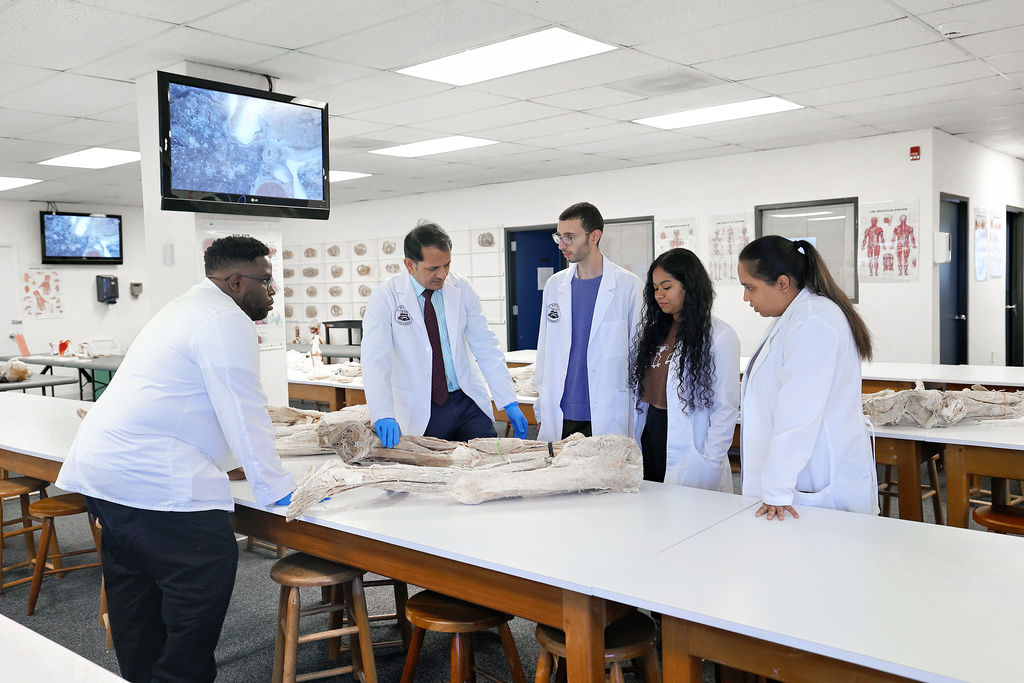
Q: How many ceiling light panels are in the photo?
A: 6